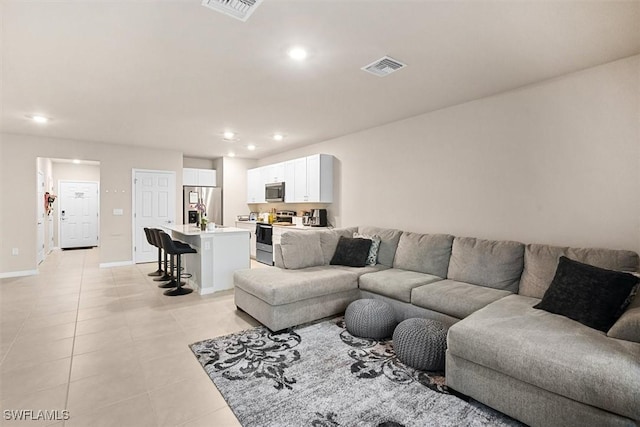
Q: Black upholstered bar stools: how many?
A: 4